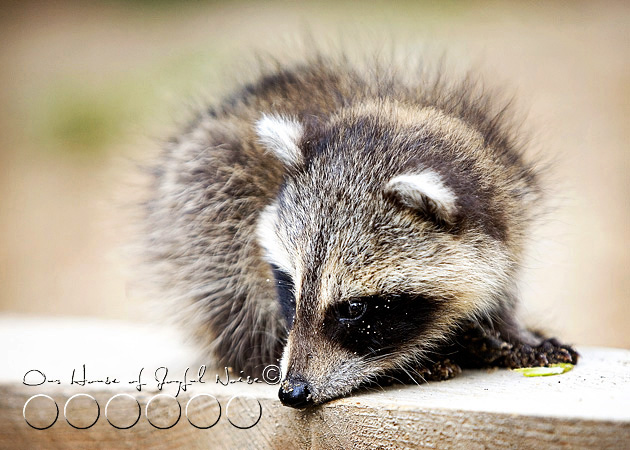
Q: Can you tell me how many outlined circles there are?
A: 6